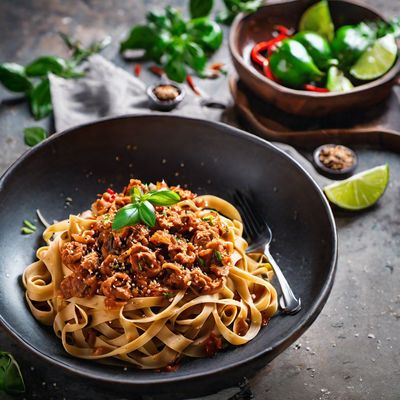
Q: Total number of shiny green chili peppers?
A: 3